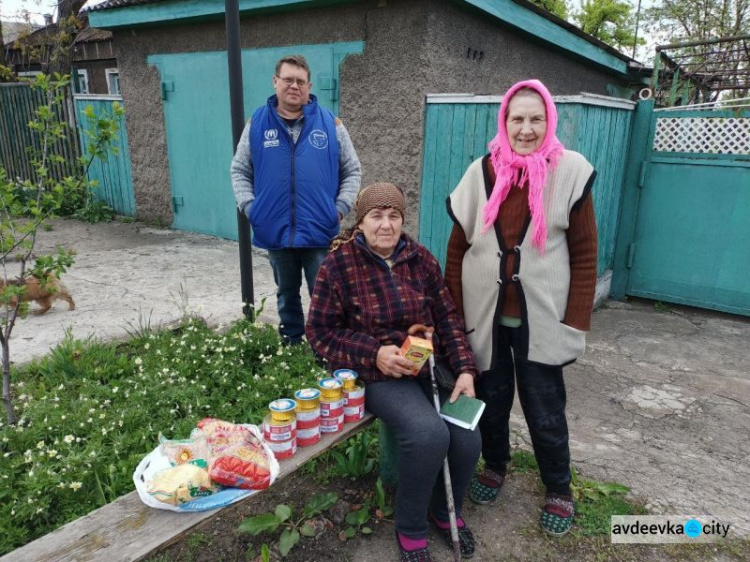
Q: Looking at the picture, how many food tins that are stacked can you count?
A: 12